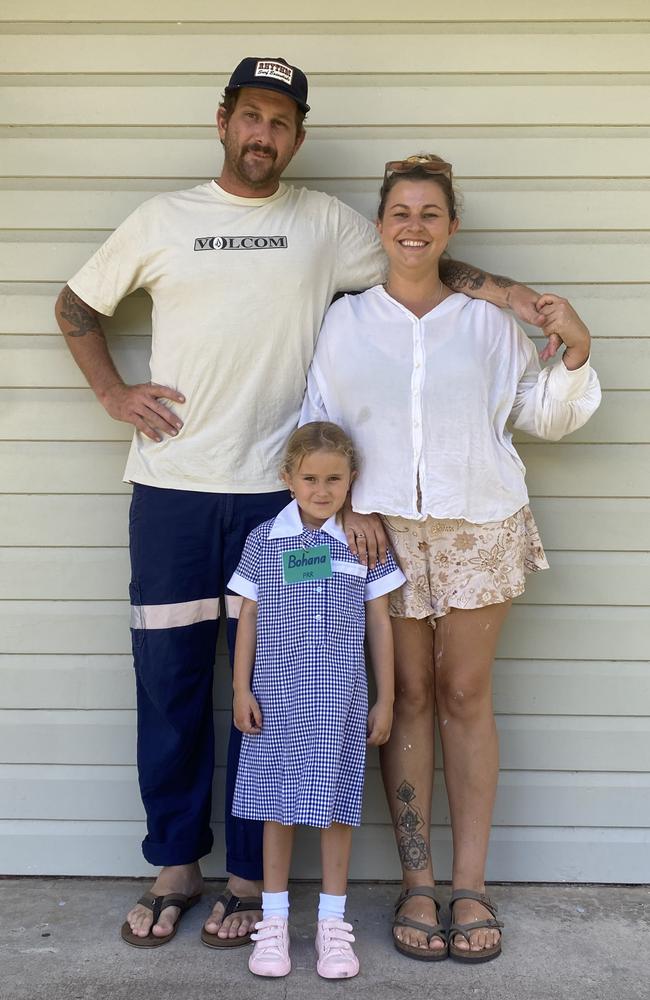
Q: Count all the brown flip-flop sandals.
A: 2